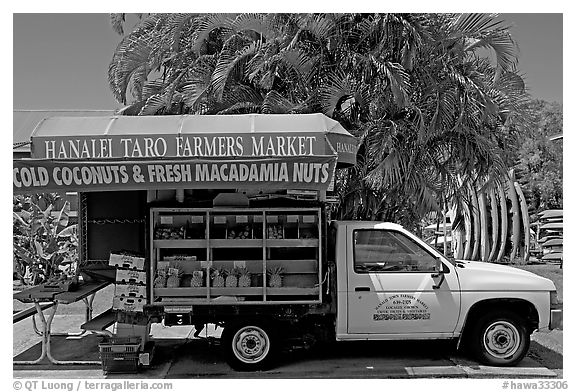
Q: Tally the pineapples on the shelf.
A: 7